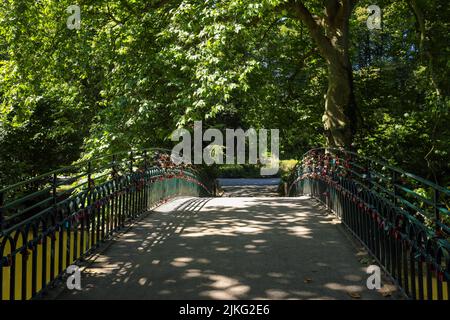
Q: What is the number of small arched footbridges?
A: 1